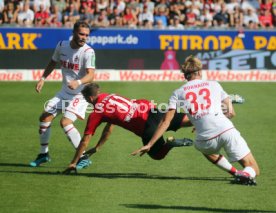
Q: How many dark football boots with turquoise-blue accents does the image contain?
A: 2